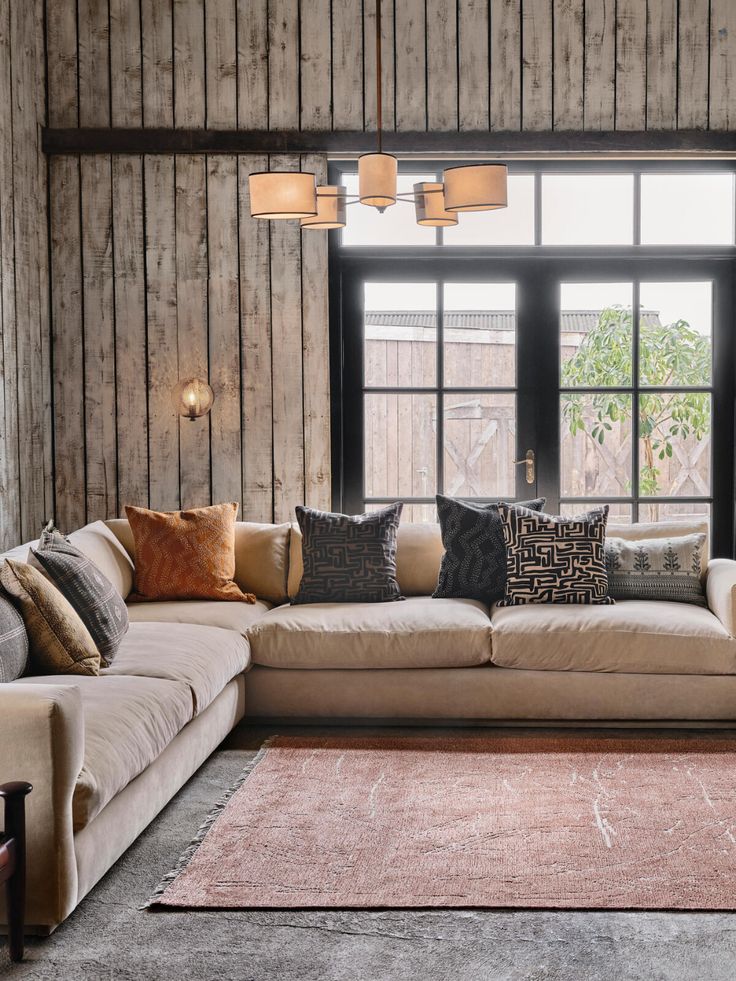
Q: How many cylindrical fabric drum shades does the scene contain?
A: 5